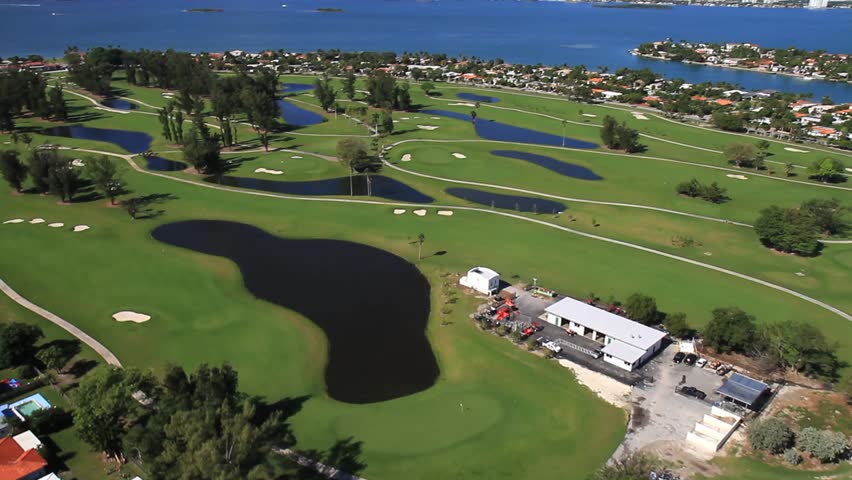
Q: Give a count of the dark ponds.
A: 11